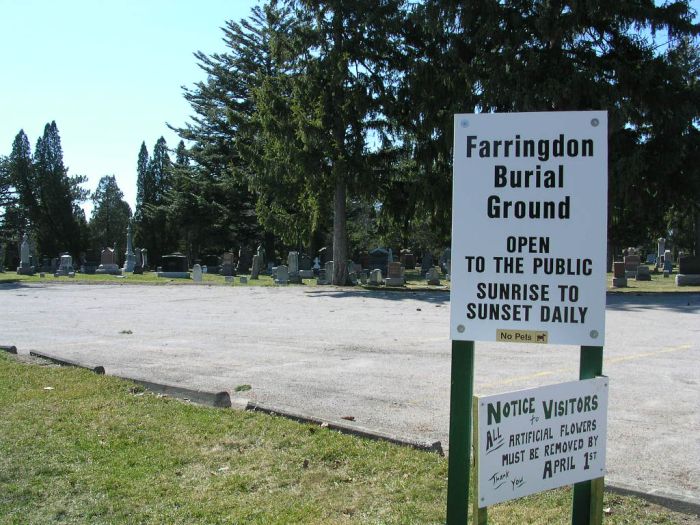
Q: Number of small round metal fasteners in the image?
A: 8